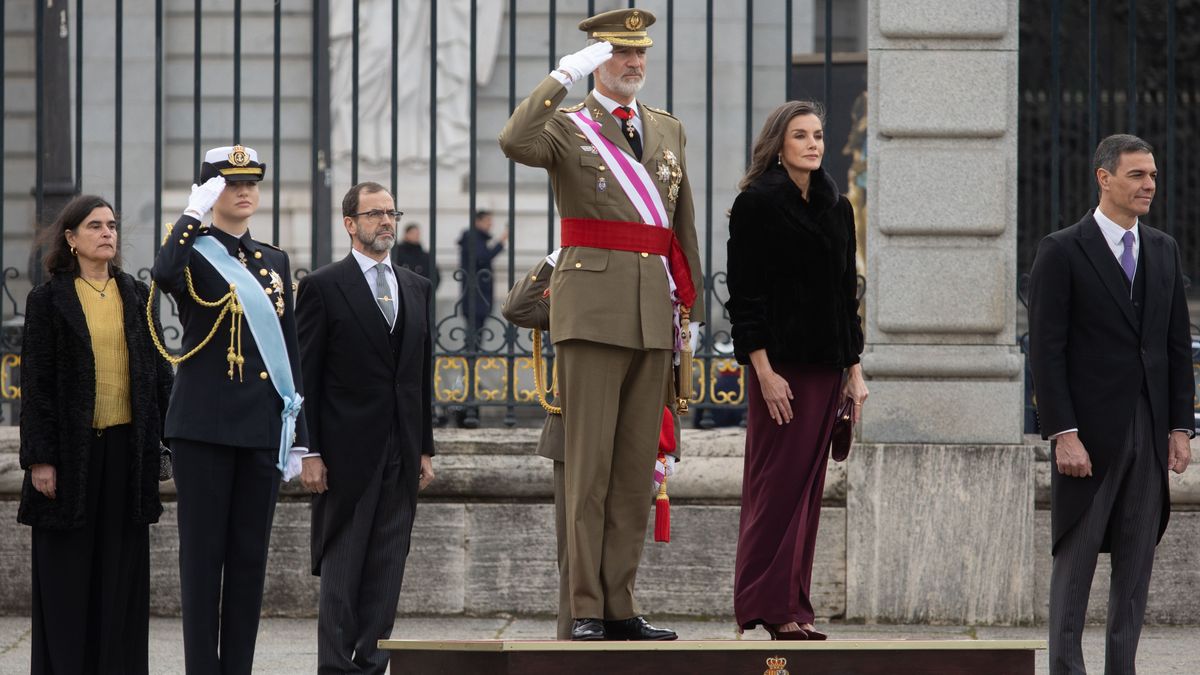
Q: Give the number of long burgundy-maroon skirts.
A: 1